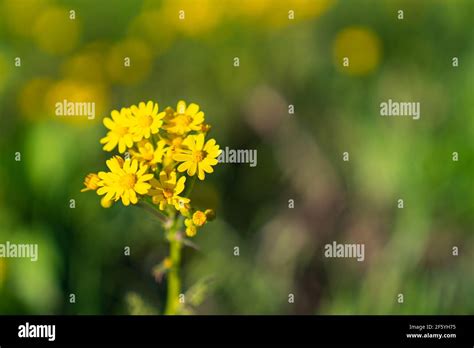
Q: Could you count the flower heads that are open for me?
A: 7